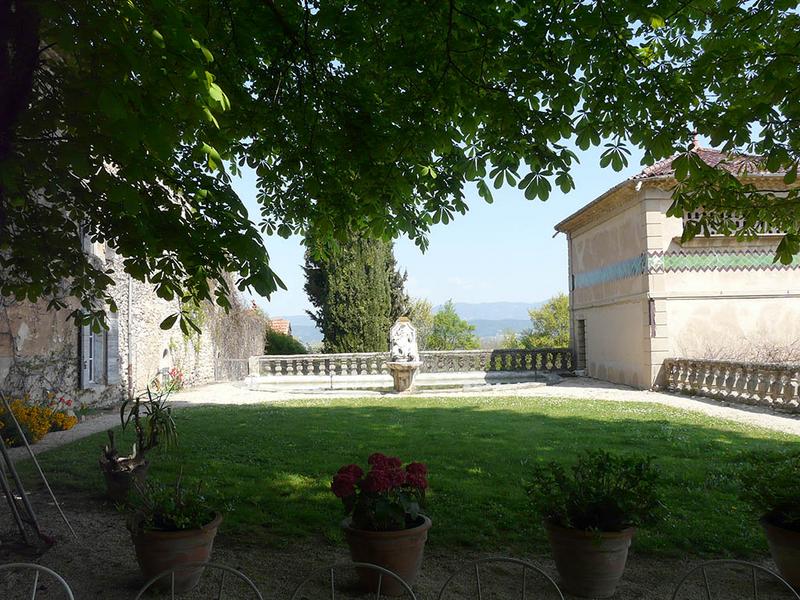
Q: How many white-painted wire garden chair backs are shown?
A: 5